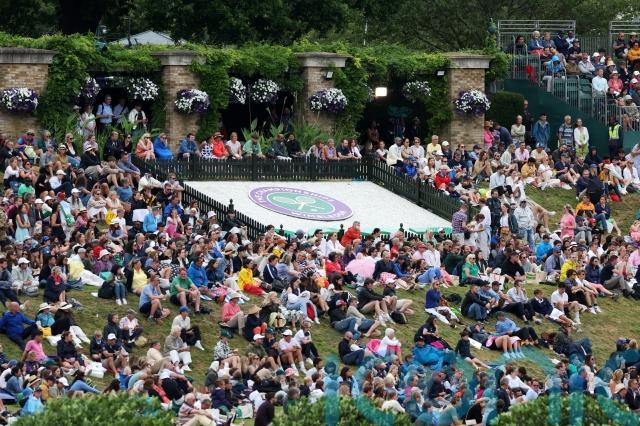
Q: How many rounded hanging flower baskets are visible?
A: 9